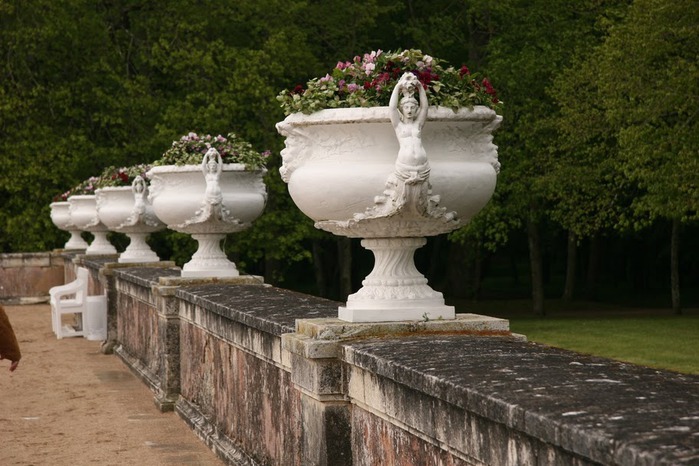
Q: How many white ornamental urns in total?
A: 5